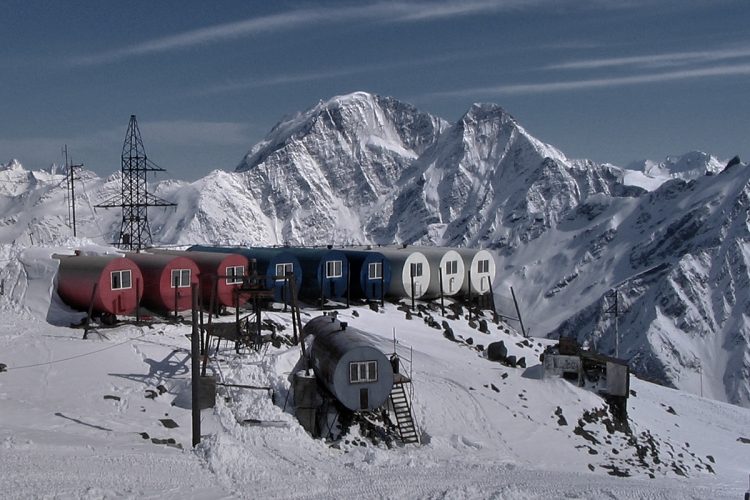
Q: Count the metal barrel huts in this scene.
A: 10